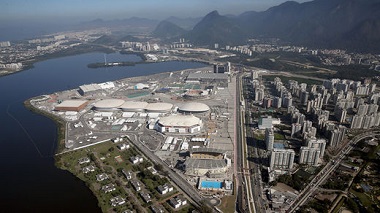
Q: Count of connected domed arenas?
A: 3